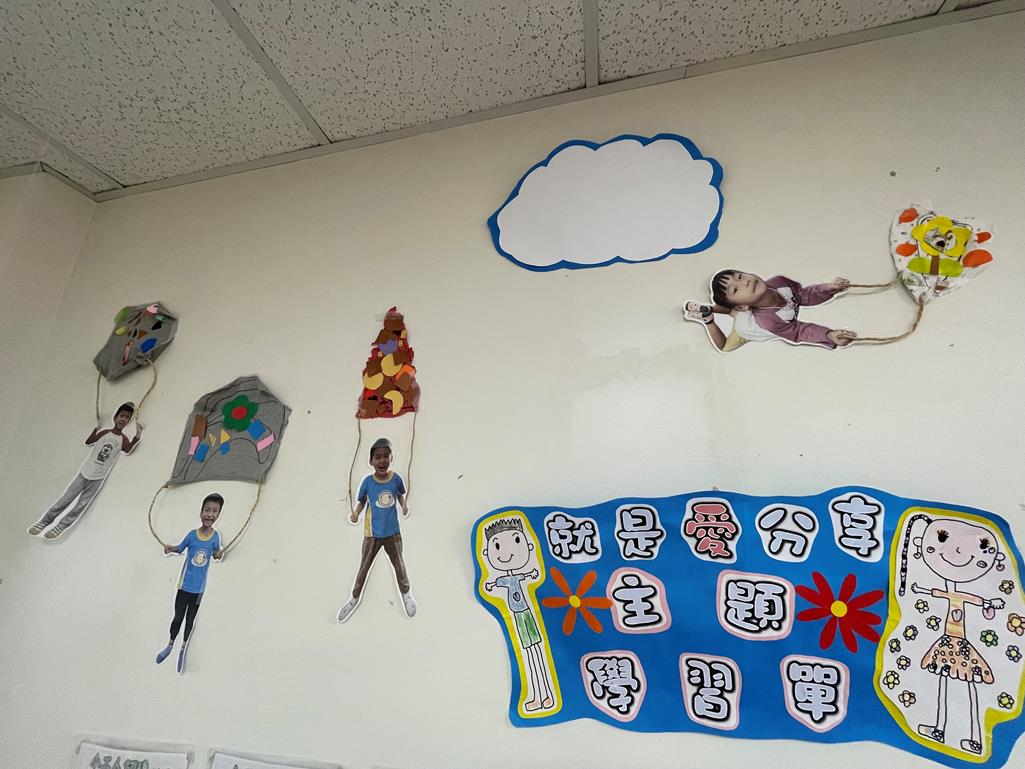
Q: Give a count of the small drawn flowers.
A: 12